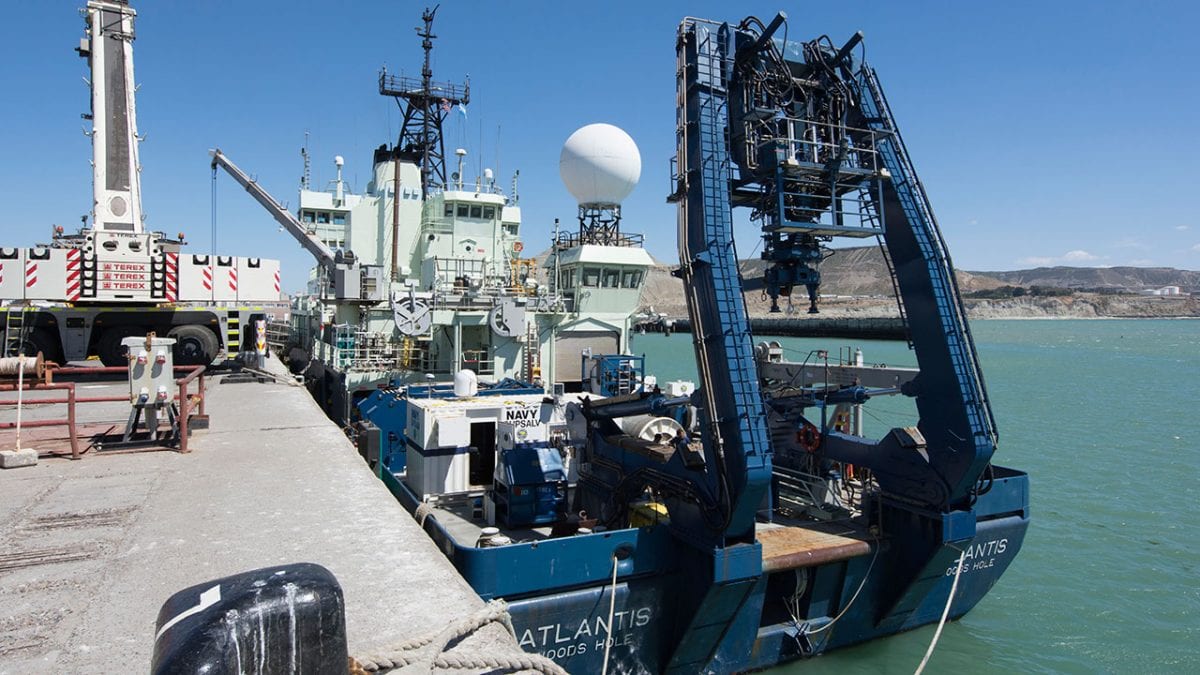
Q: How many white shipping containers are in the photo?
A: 1